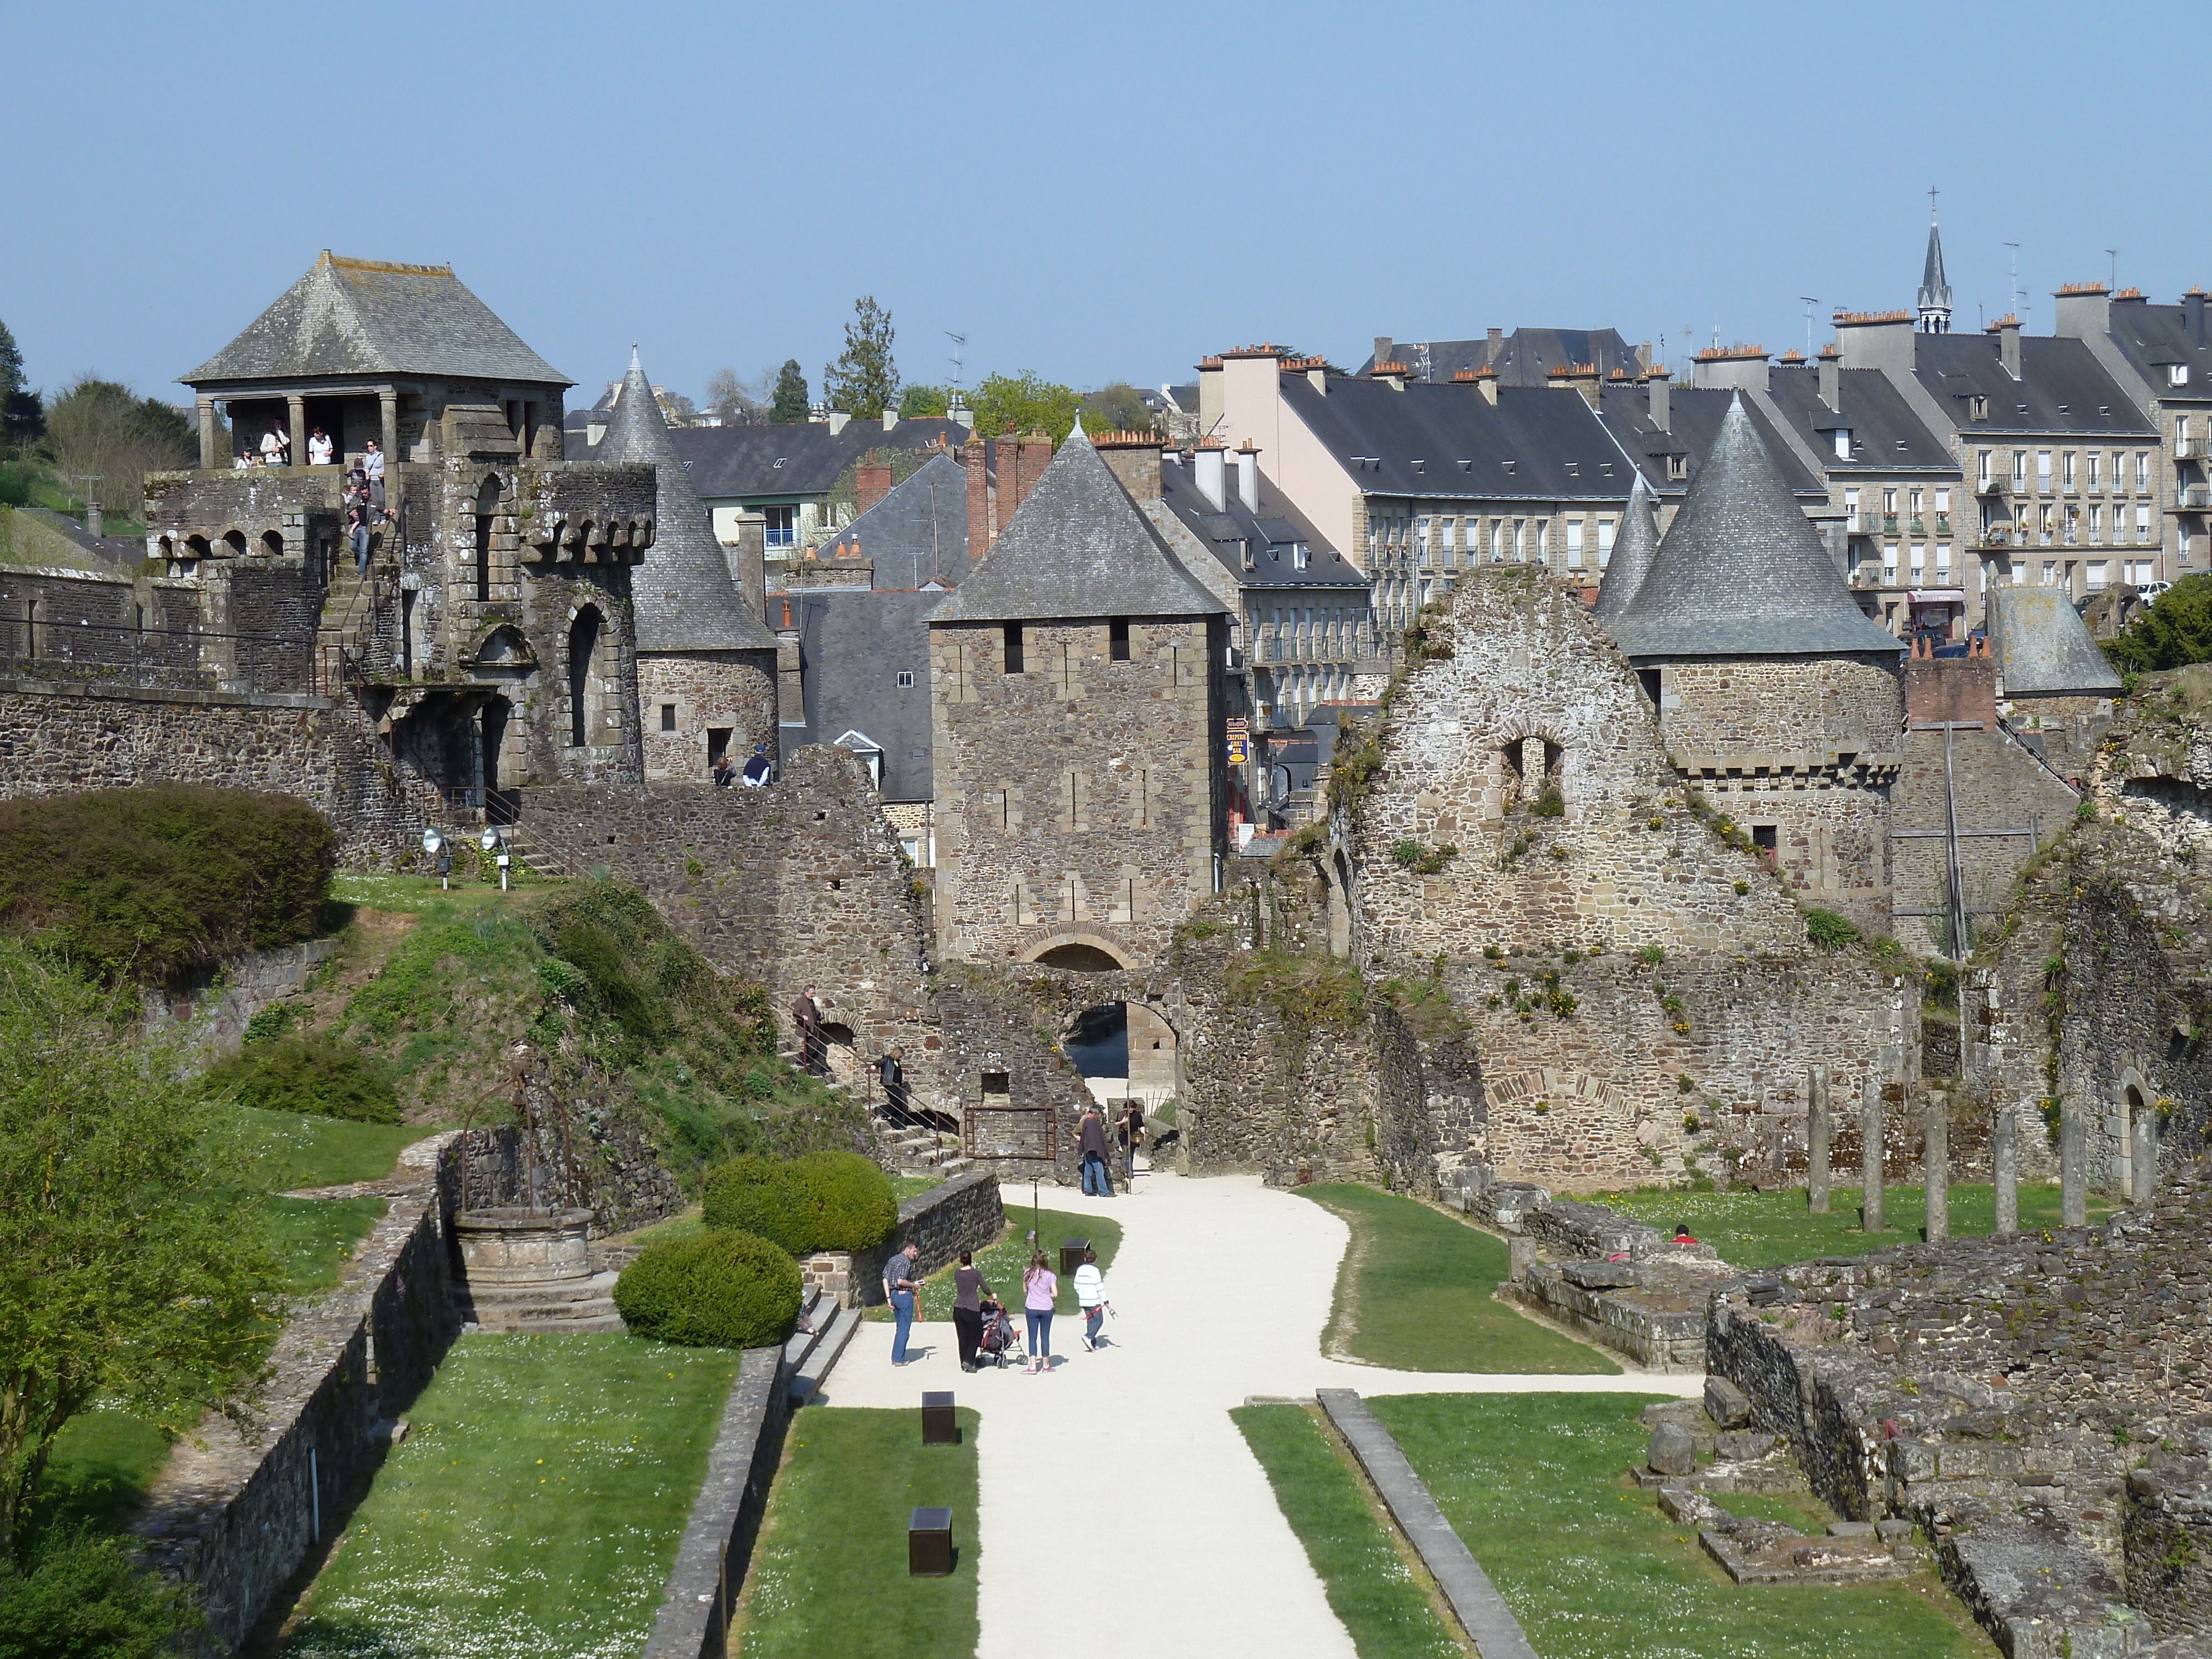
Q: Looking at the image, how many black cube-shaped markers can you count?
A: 3